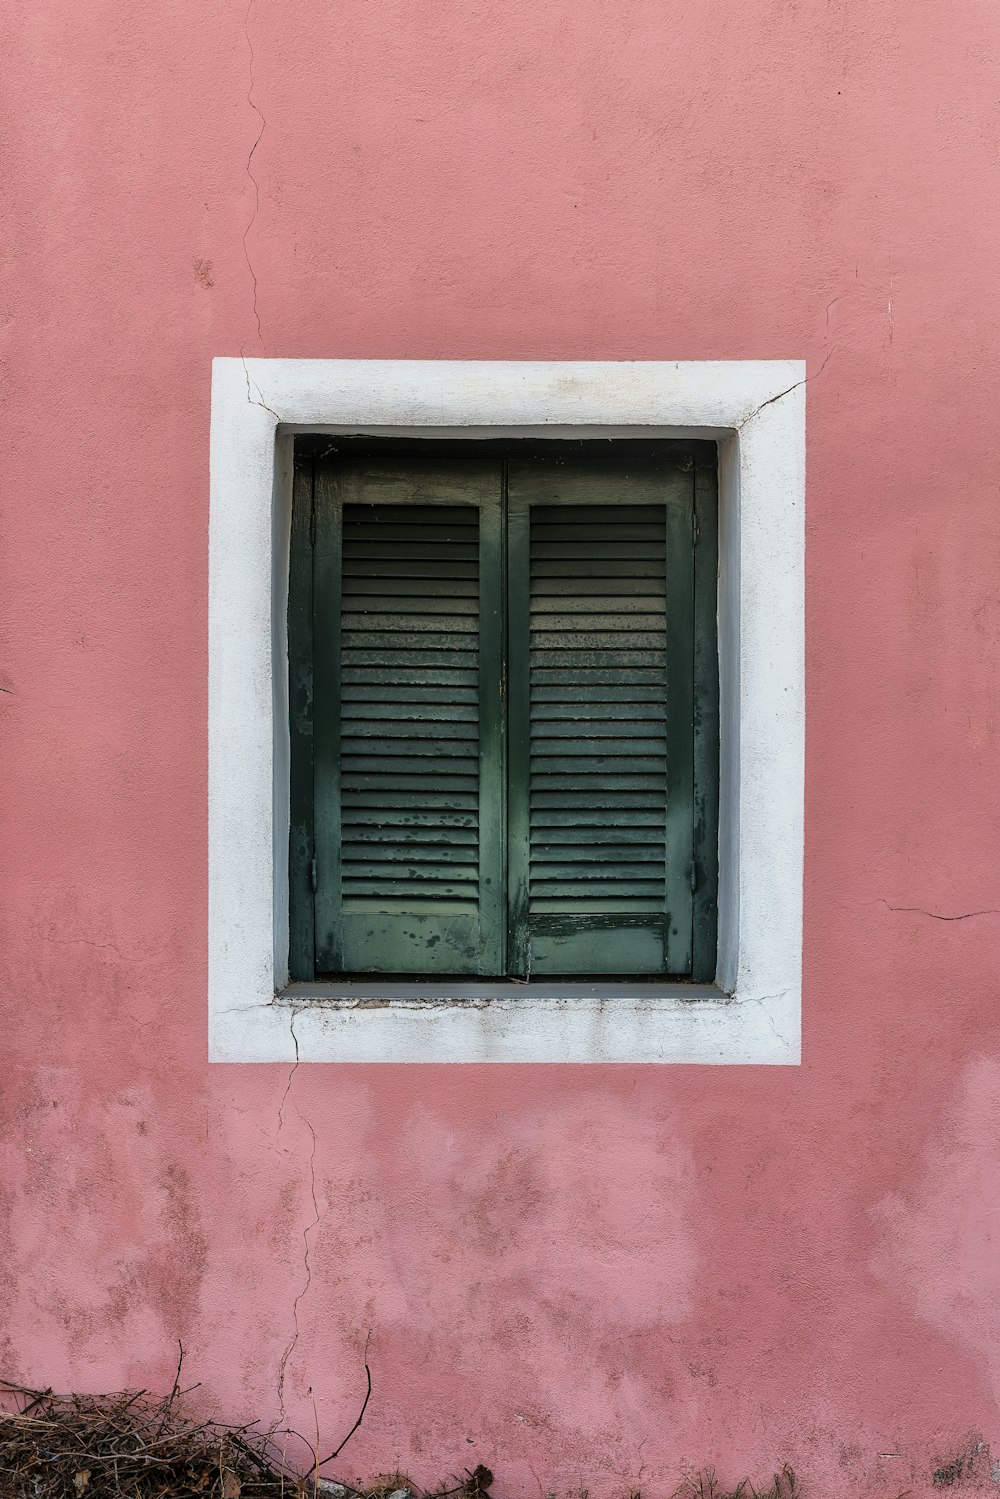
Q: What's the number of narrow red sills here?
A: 0